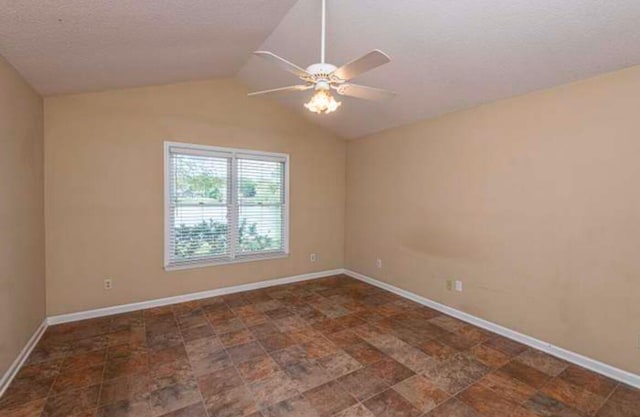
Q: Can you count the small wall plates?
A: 5